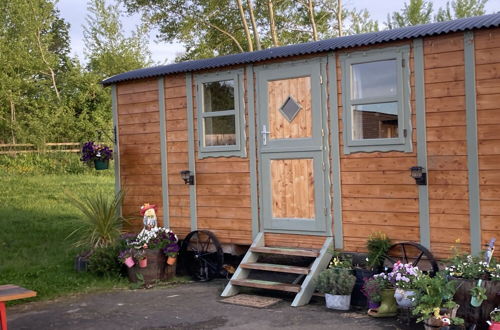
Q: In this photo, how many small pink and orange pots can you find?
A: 3